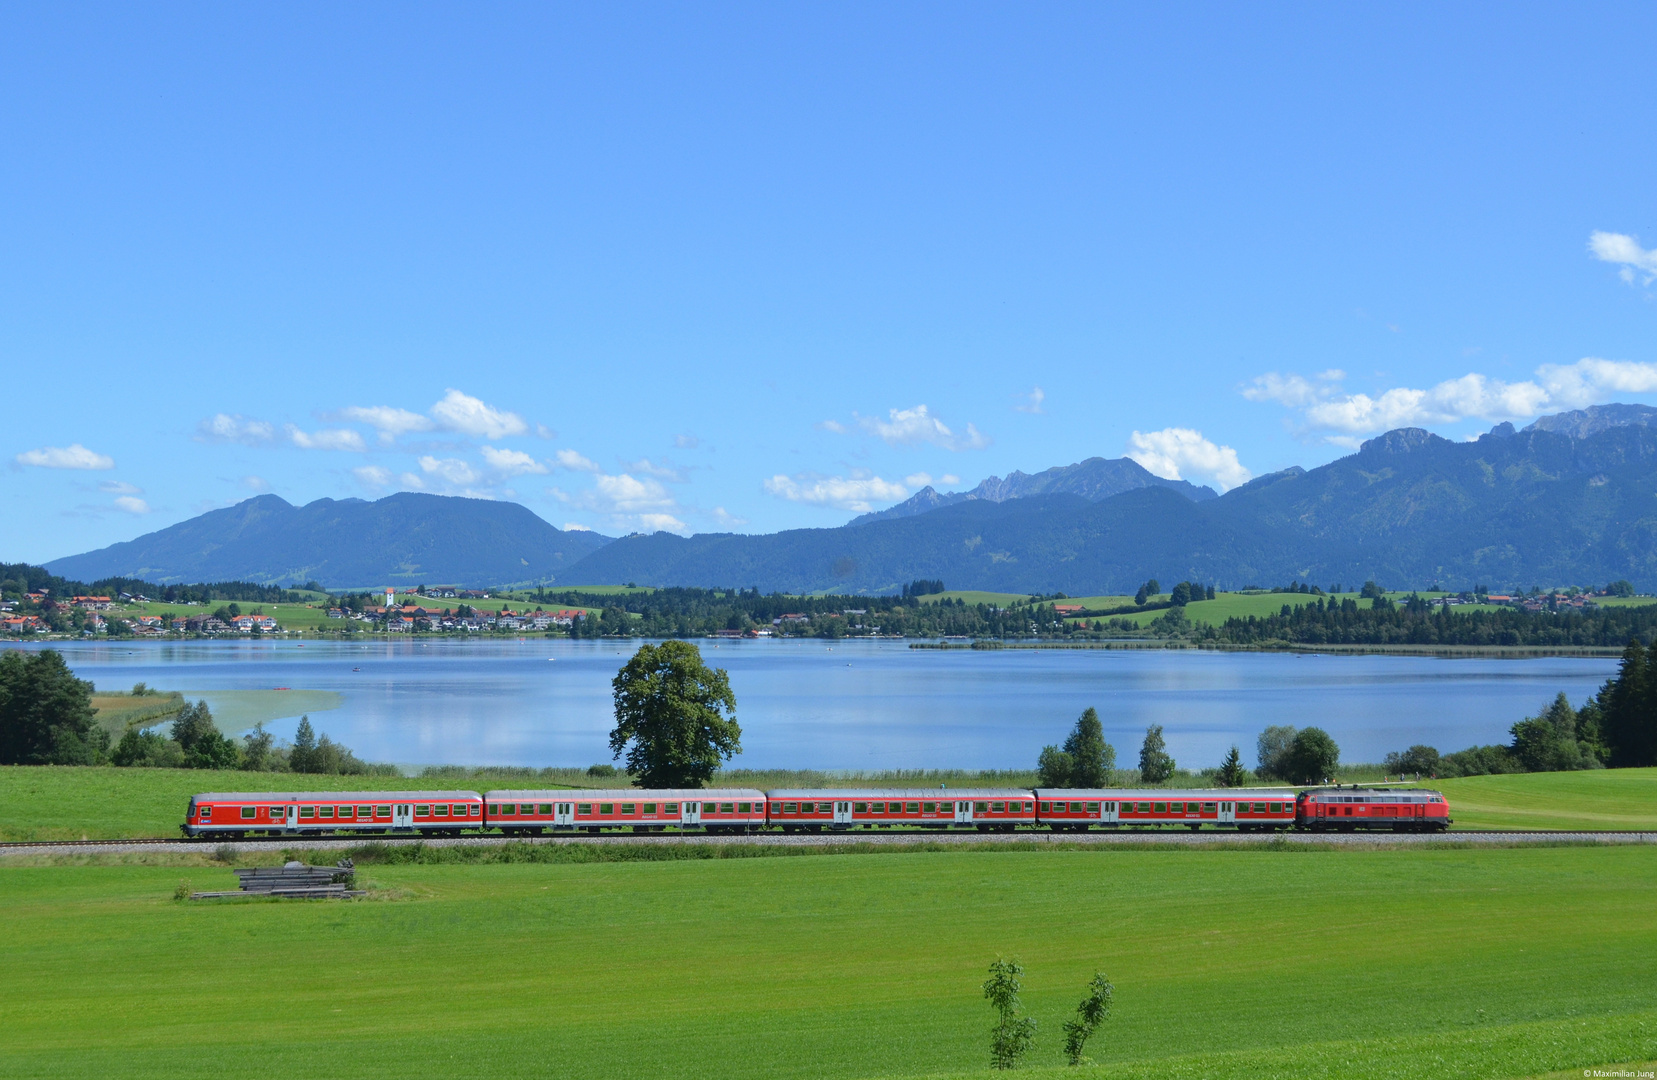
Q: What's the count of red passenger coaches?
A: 4